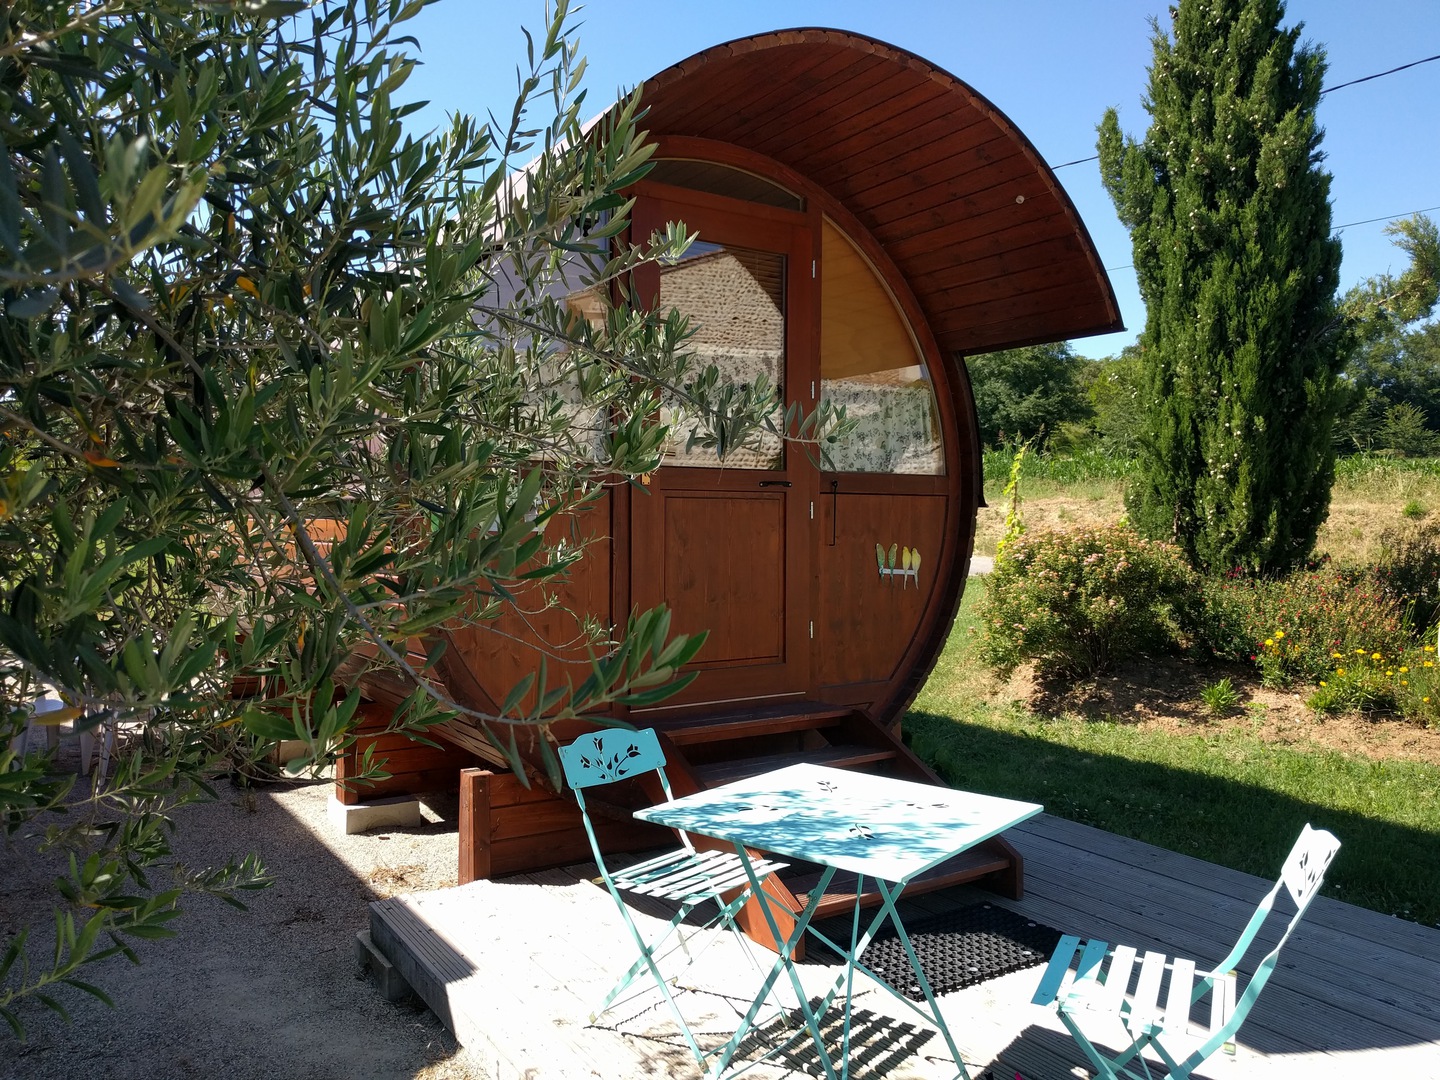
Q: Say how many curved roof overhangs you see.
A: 1